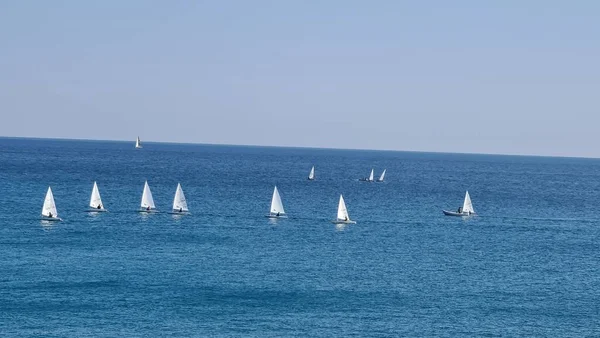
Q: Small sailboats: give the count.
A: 11